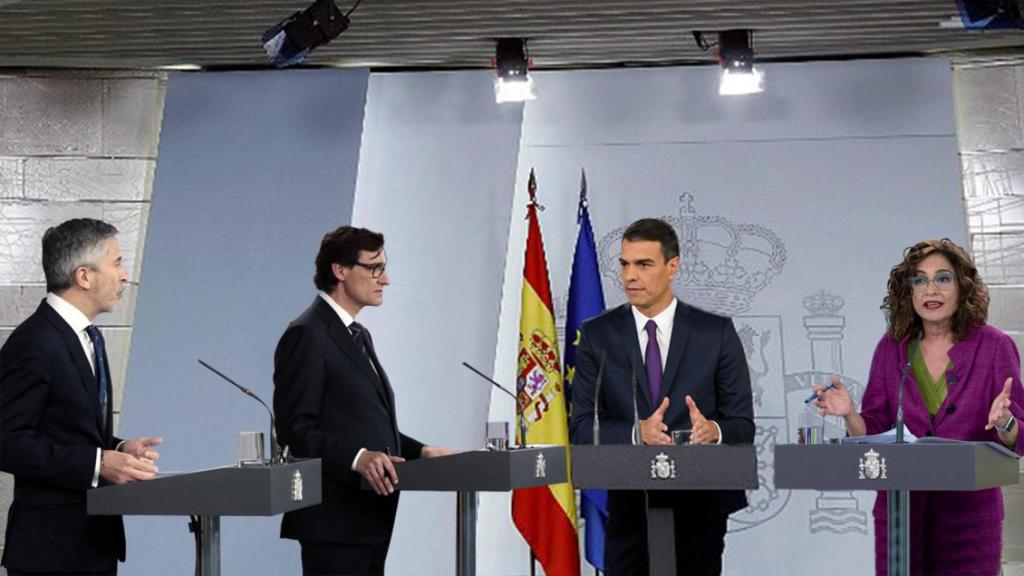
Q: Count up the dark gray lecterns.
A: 4